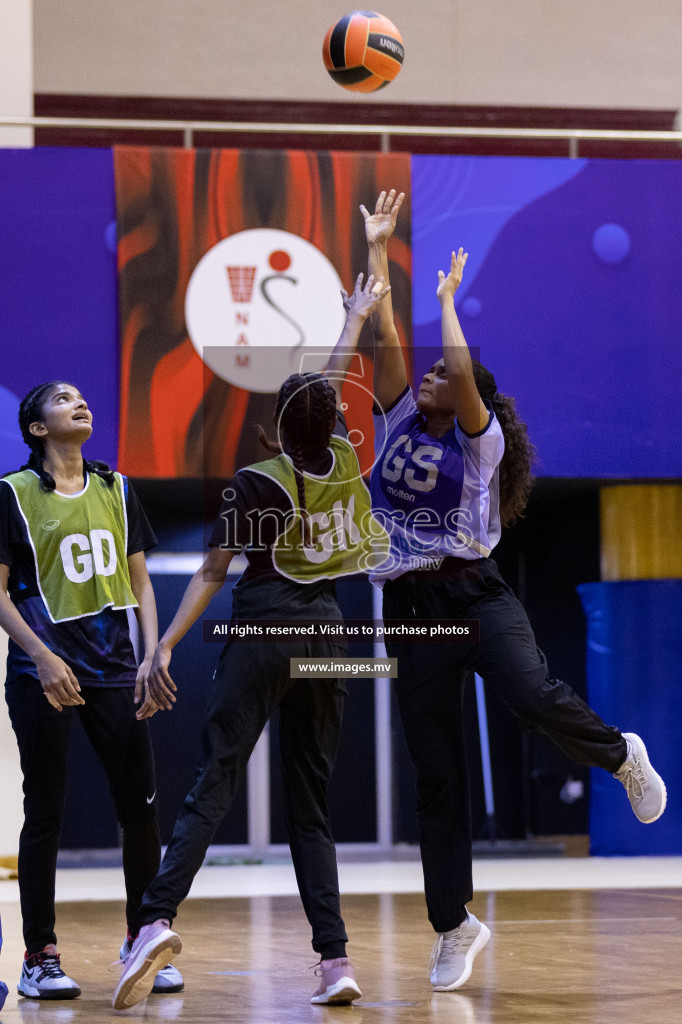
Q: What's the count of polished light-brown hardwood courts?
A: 1